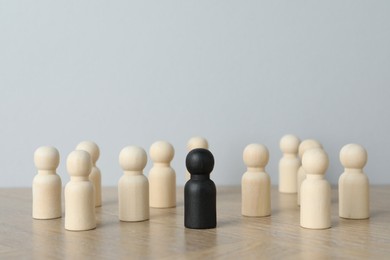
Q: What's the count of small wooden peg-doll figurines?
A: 12